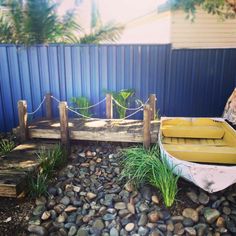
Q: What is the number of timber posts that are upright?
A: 6